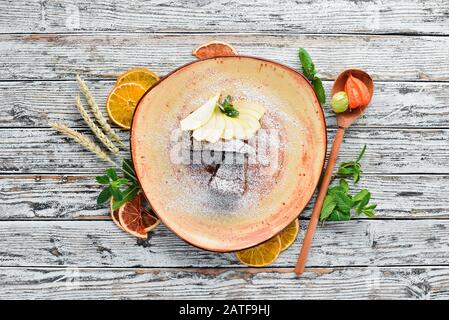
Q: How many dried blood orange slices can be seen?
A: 3